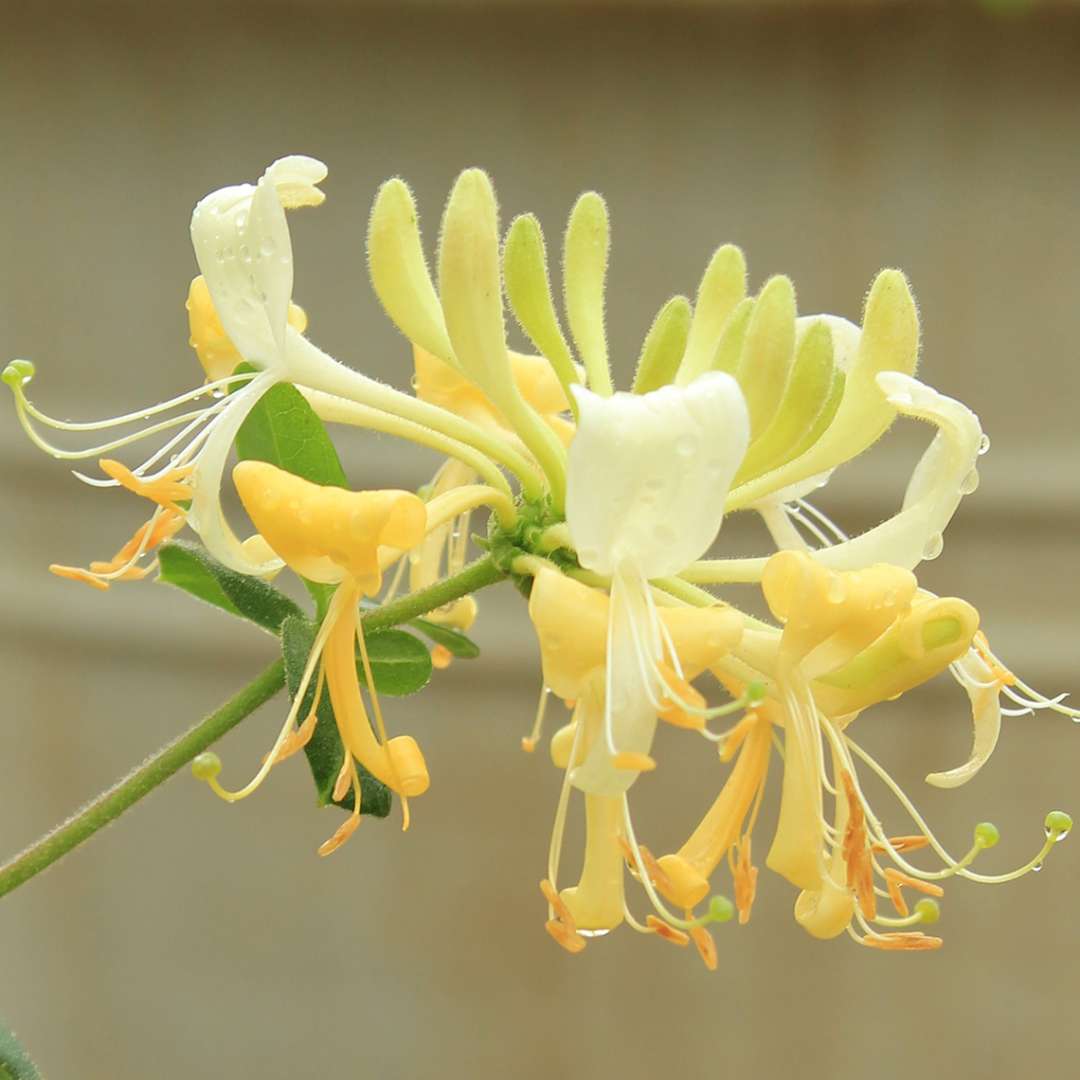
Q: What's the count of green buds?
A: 11